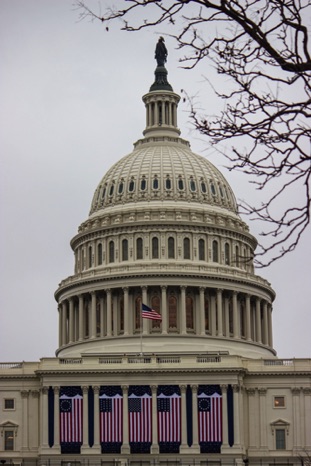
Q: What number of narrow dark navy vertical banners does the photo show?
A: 4